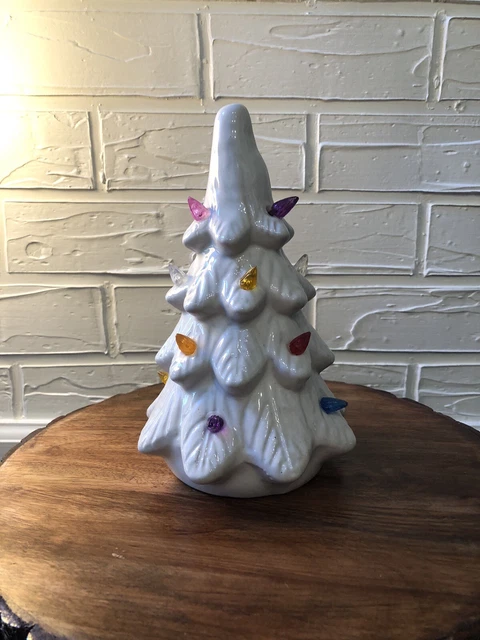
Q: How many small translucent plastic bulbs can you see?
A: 10